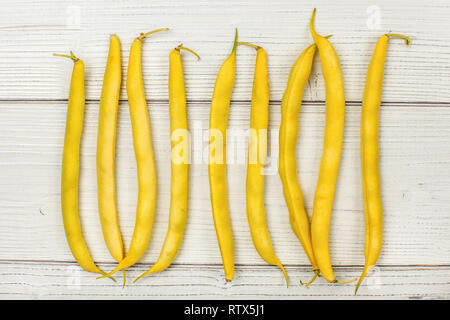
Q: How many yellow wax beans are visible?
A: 9